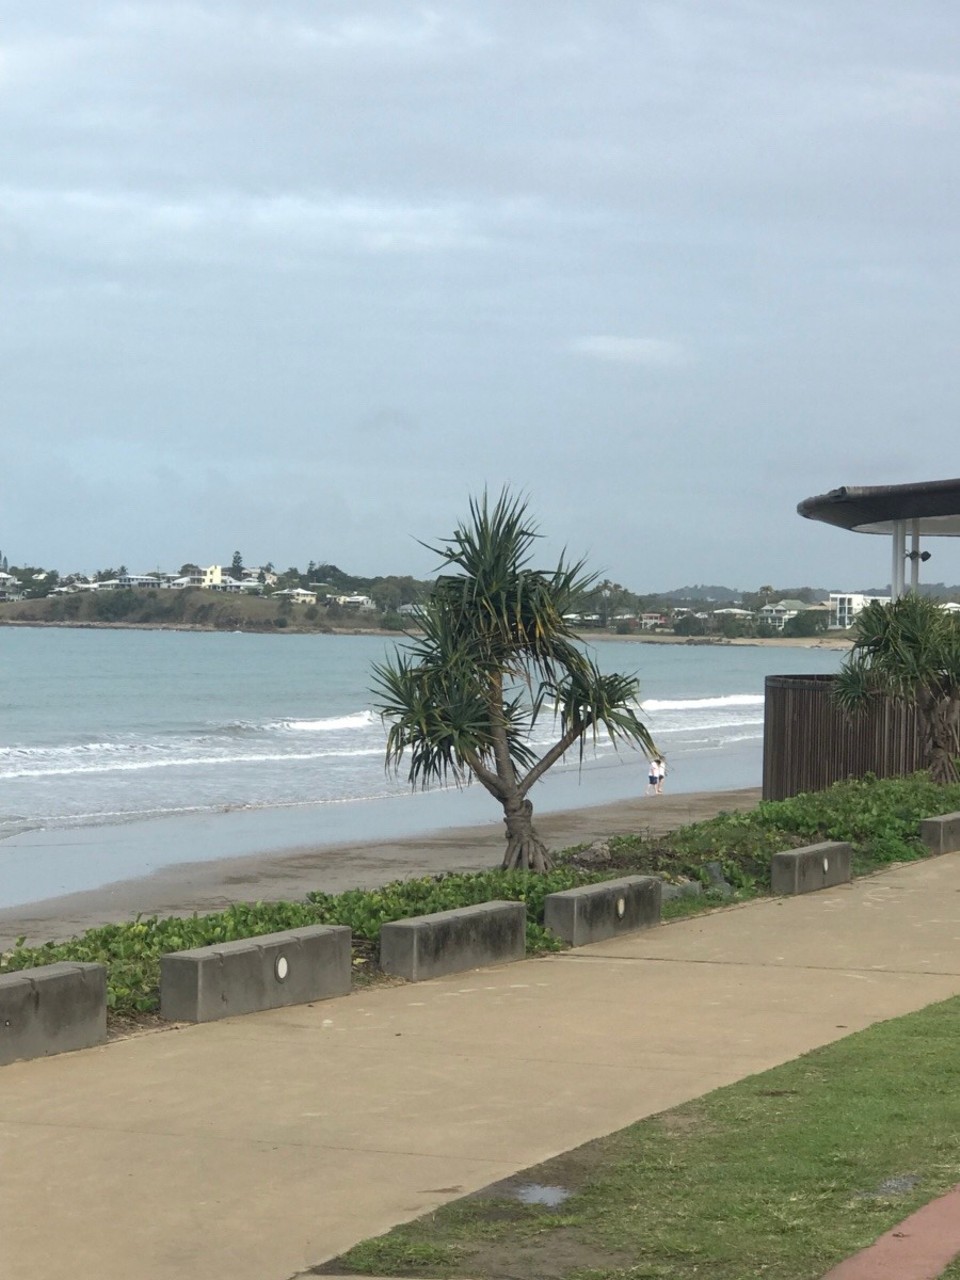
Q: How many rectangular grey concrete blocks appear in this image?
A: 6